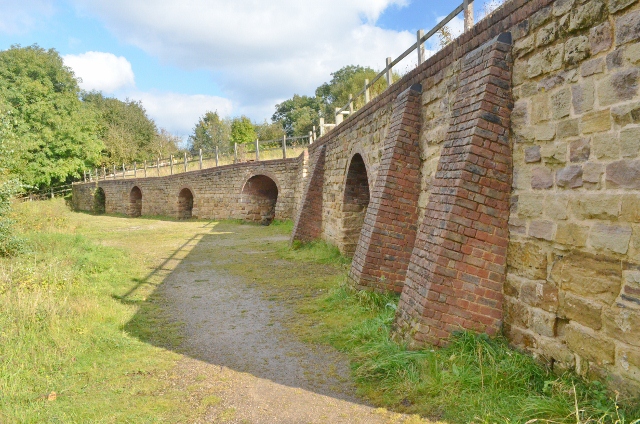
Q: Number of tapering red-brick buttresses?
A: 3